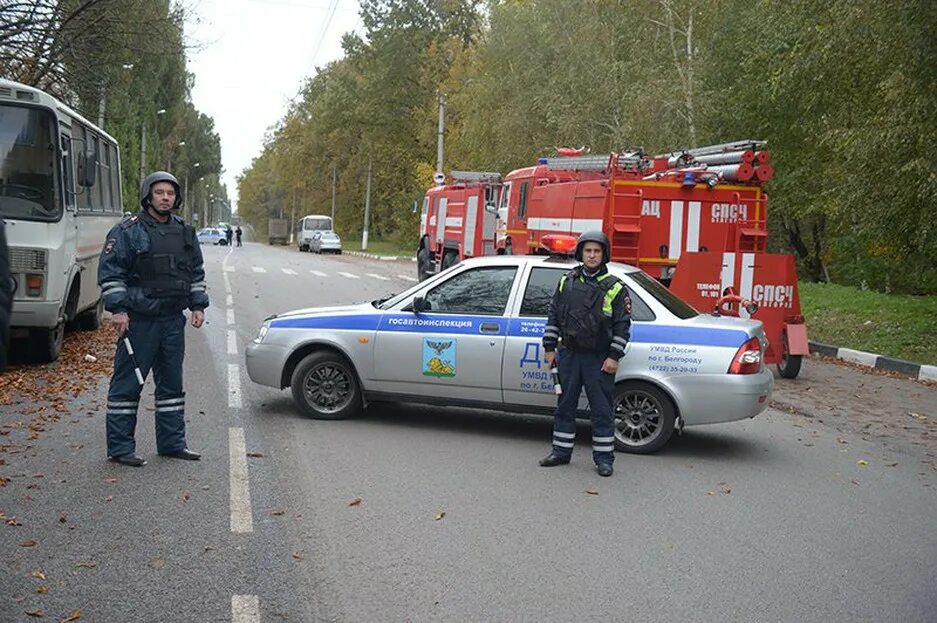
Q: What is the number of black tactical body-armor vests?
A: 2